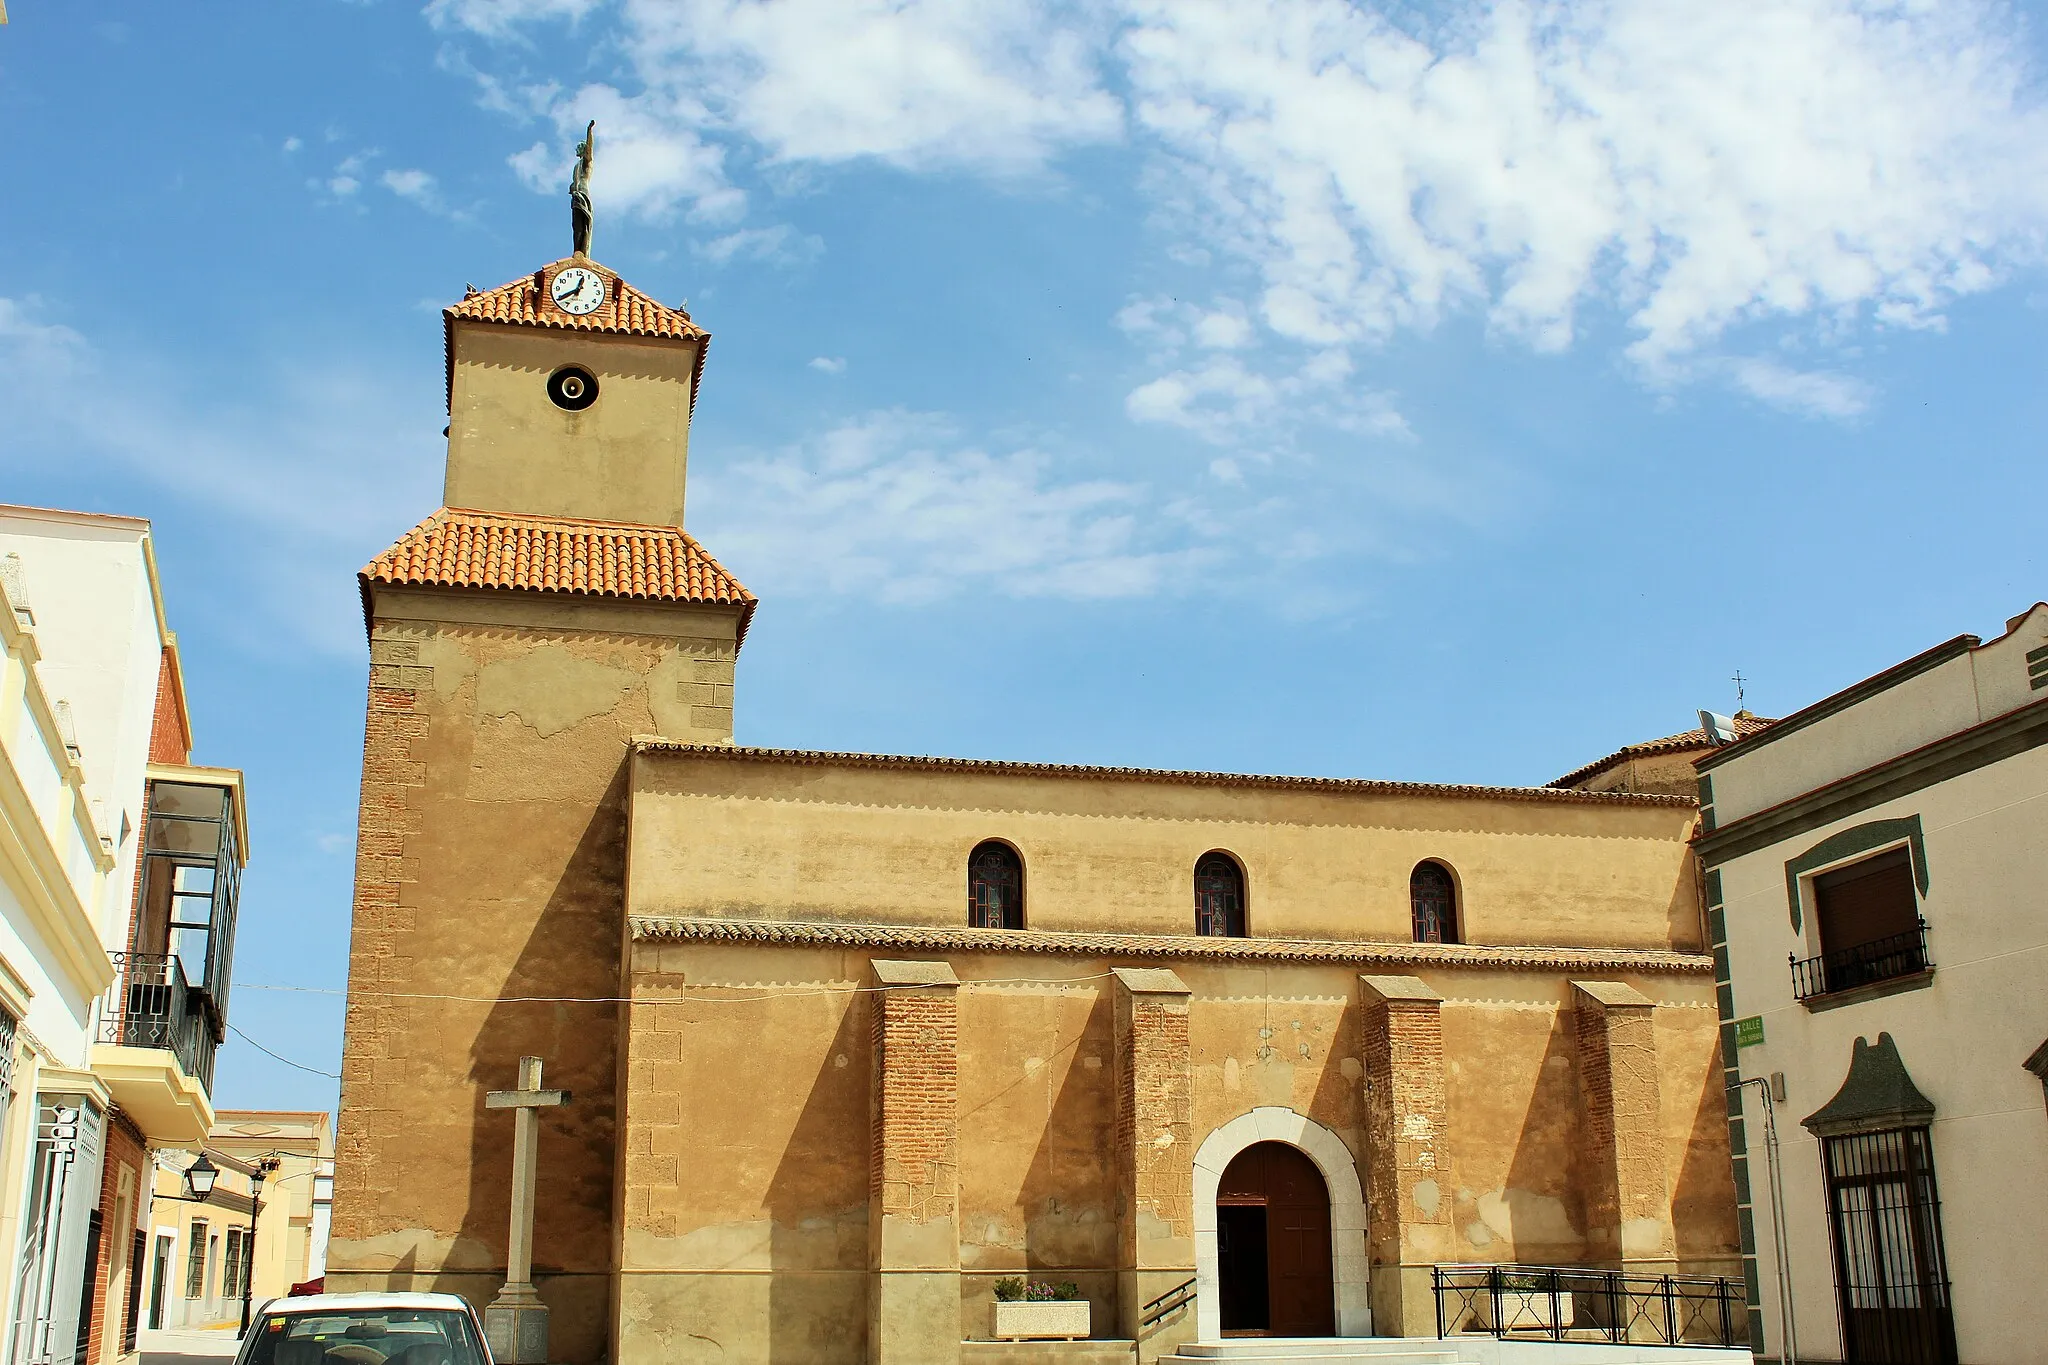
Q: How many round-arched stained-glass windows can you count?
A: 3